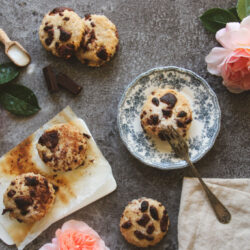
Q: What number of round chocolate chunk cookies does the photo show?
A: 6